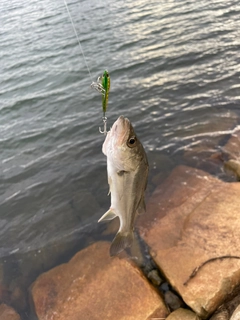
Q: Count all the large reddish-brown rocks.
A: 2